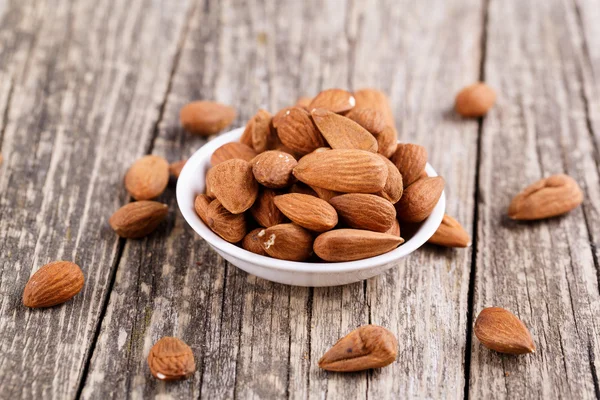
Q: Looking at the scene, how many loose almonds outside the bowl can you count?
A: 11